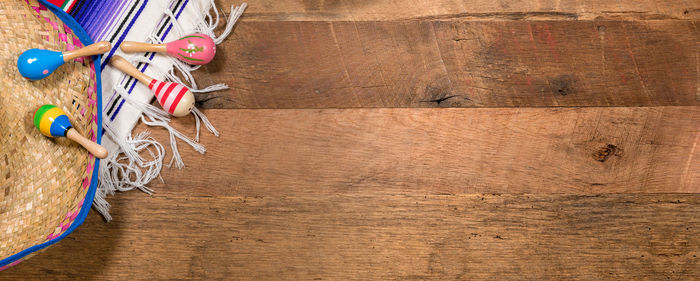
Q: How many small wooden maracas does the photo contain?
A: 4